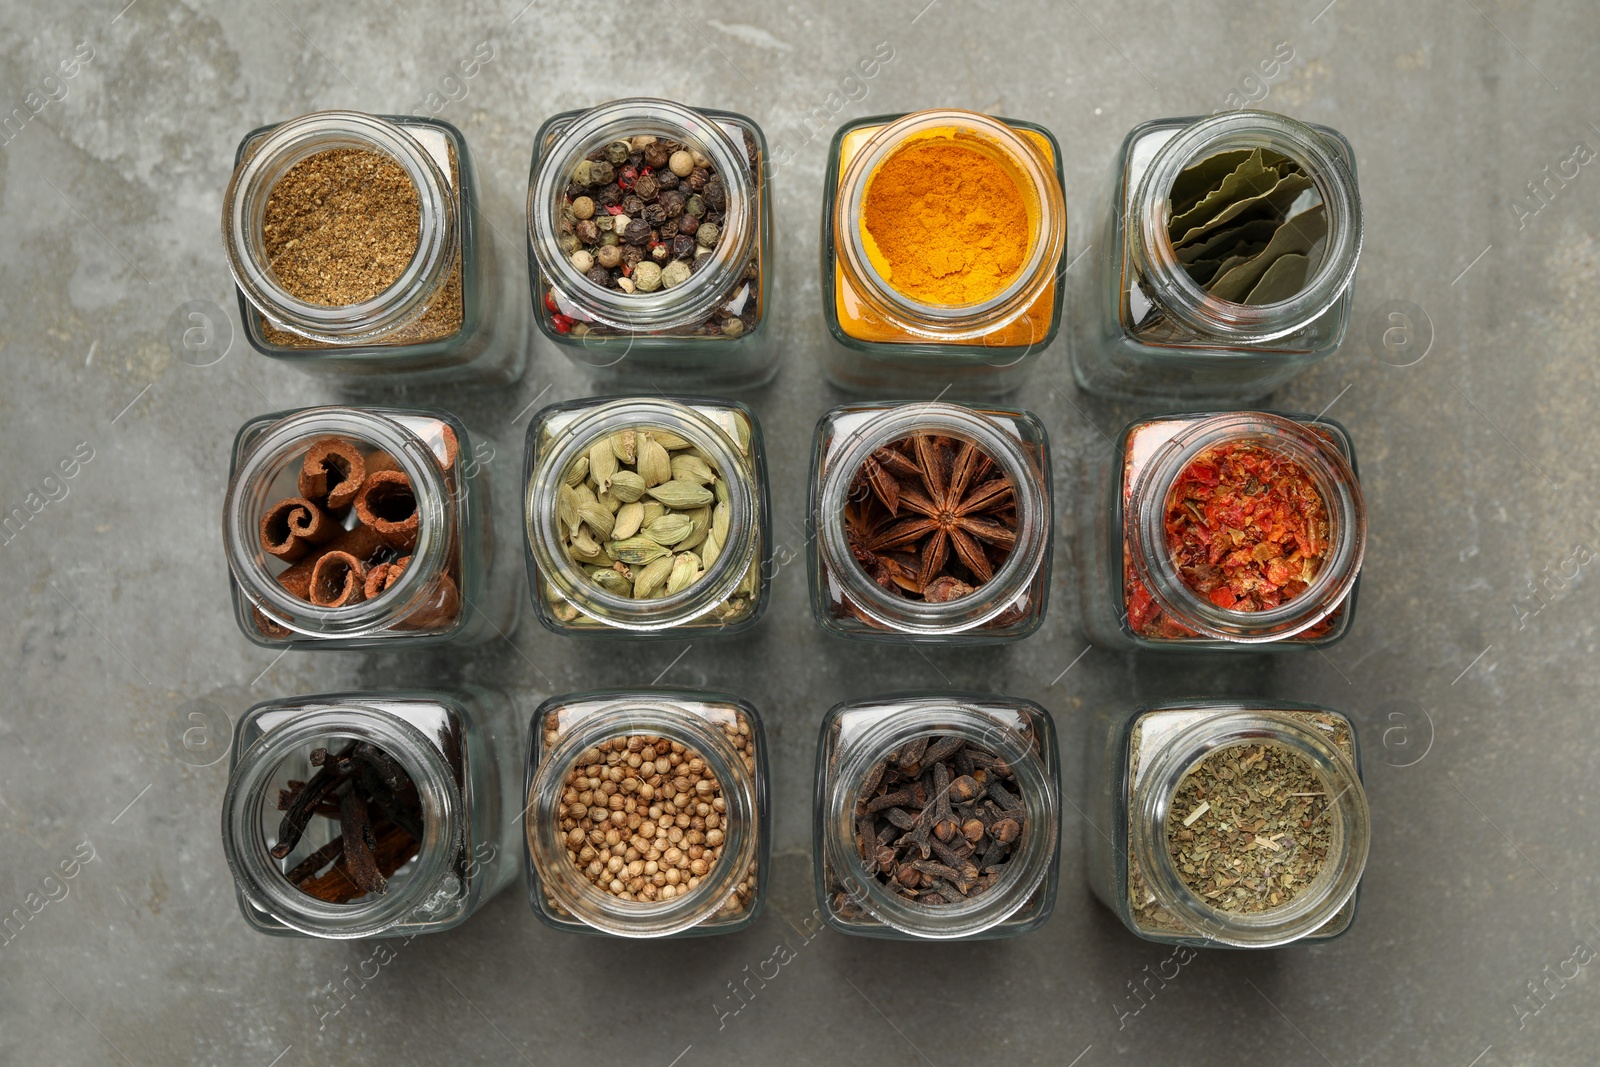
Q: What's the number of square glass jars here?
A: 12